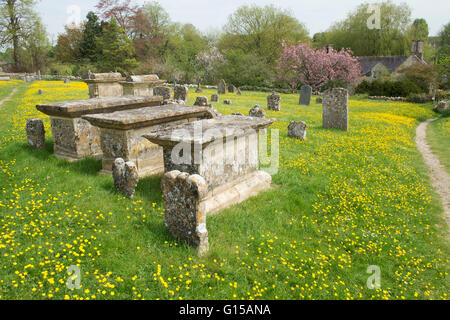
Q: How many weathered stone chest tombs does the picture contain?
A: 5